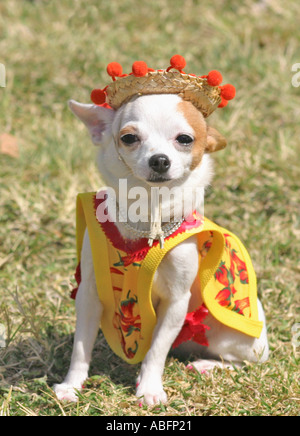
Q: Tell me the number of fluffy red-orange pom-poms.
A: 7